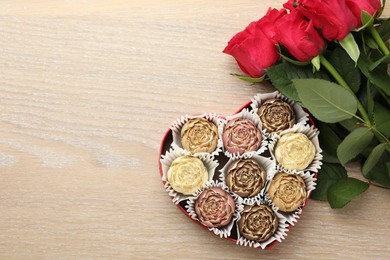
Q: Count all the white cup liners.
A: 9